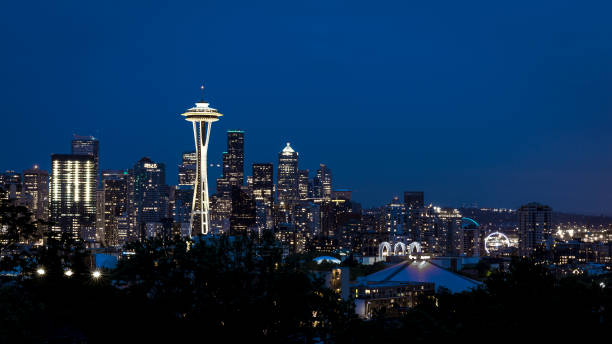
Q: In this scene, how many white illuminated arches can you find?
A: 3